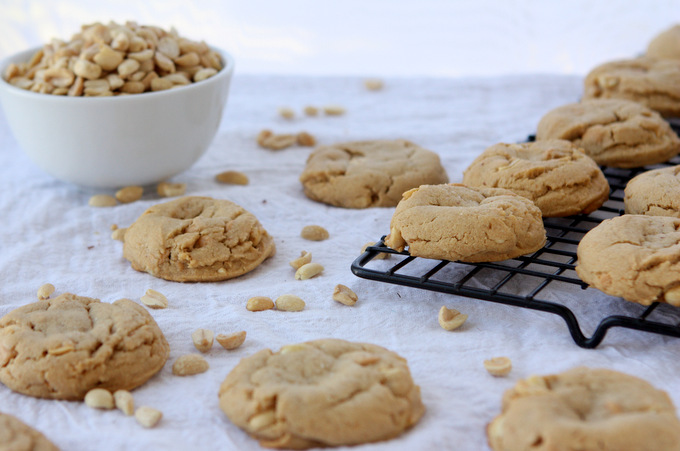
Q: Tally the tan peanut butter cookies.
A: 13